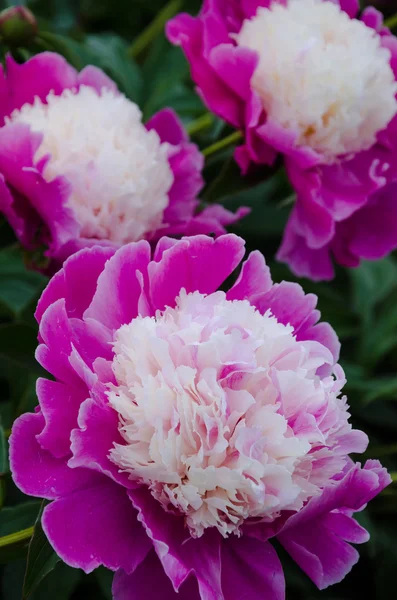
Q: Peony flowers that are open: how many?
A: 3